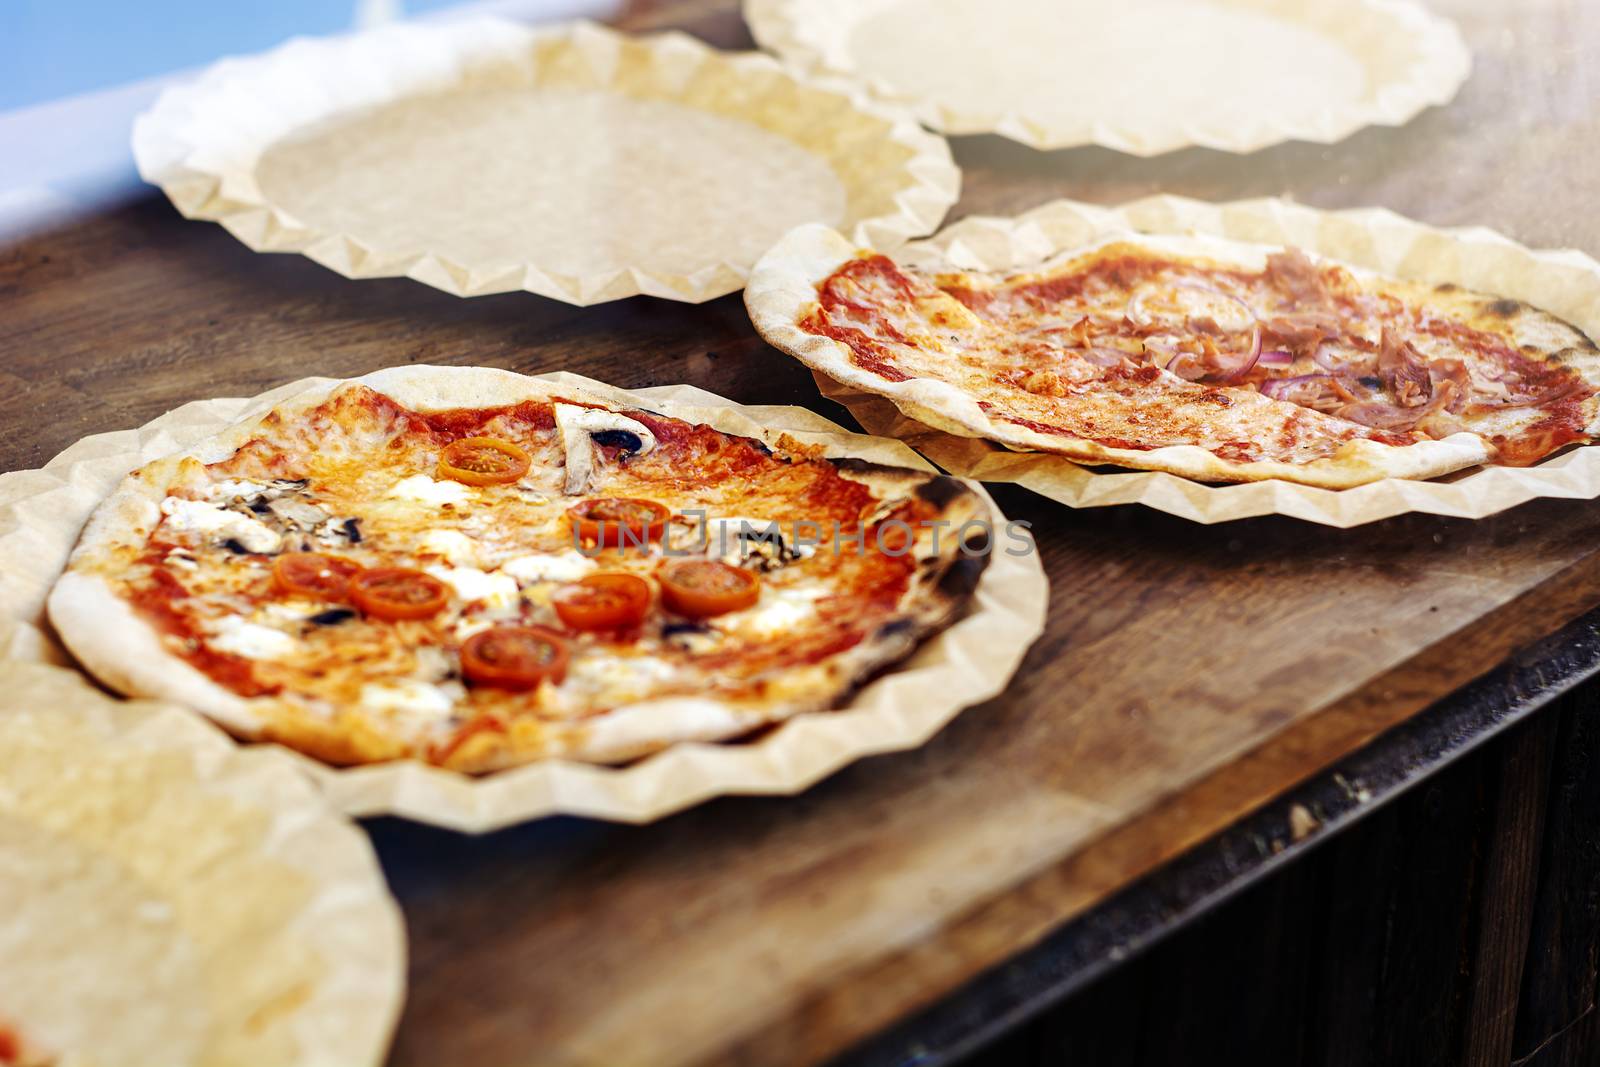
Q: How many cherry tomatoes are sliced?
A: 7